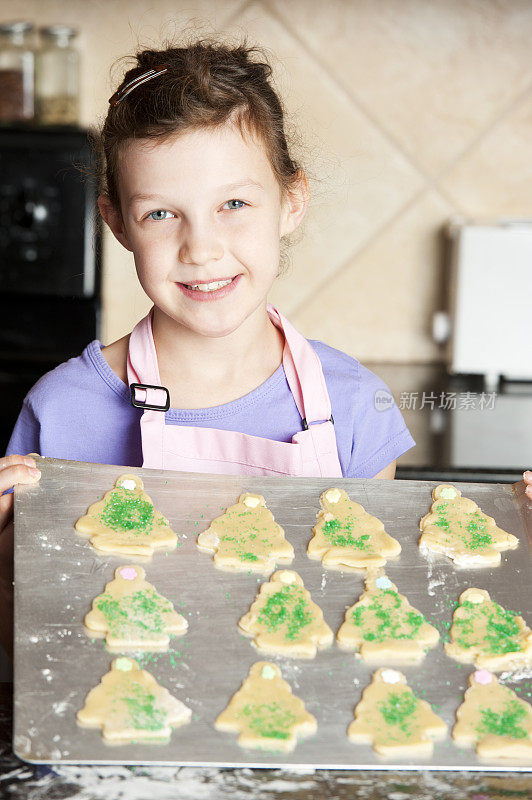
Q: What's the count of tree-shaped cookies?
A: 12